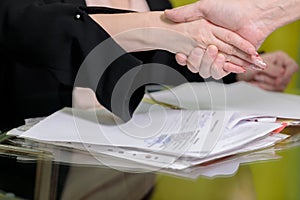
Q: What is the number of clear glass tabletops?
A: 1